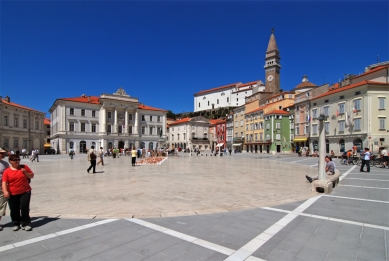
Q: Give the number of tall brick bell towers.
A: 1